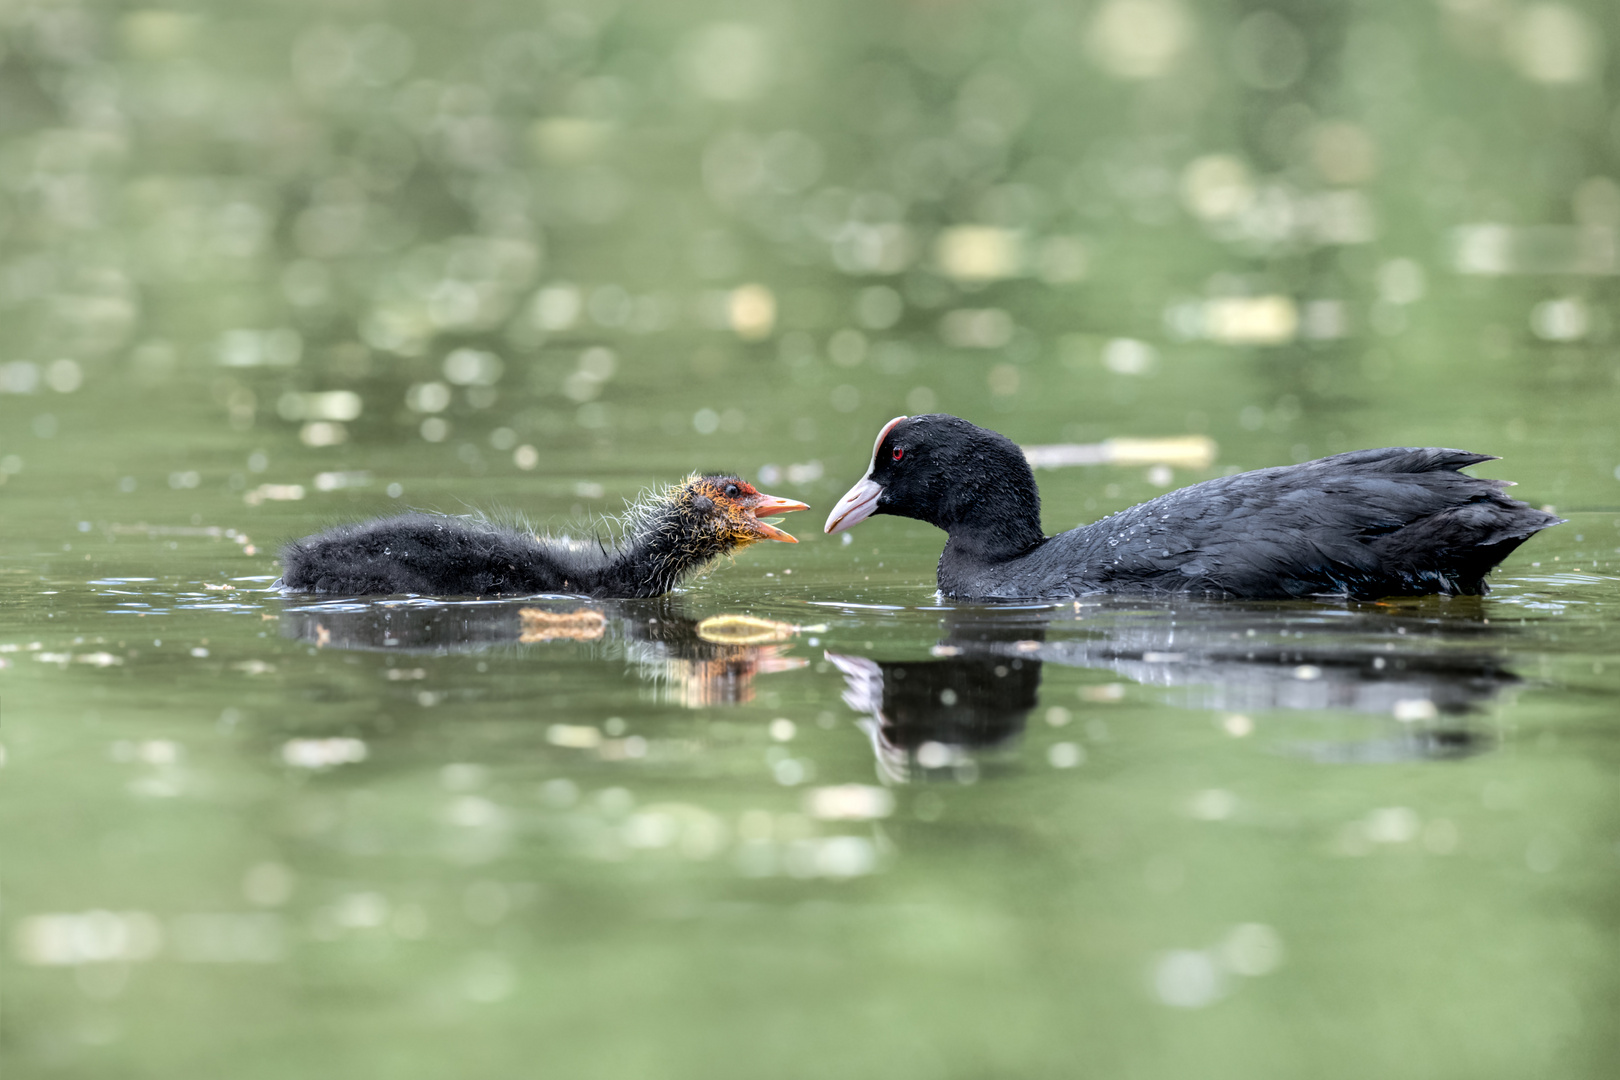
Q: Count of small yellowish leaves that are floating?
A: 2